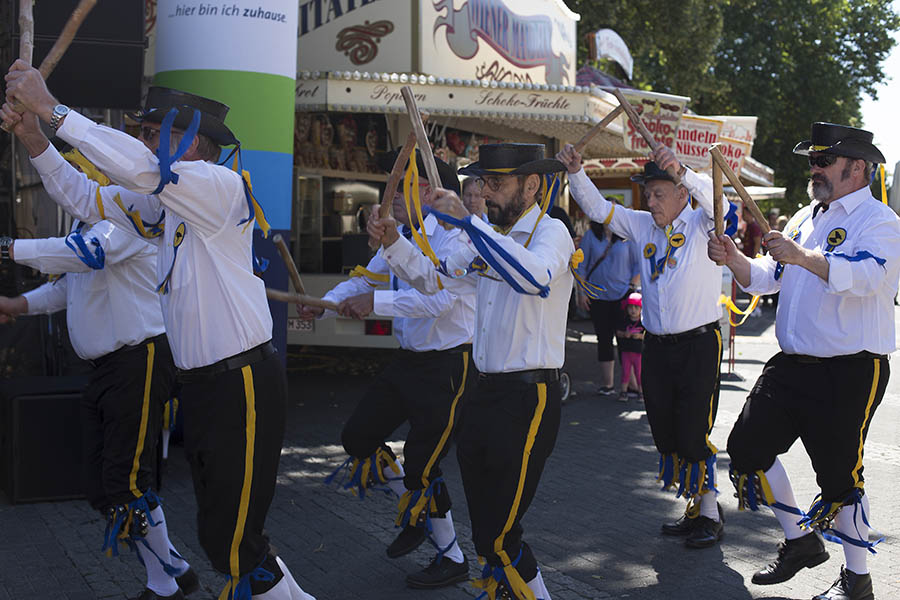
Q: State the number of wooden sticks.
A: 10